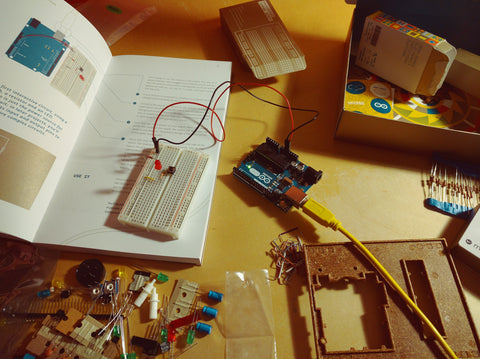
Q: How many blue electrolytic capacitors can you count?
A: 3